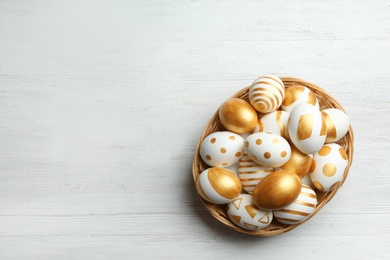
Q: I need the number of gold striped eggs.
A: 3